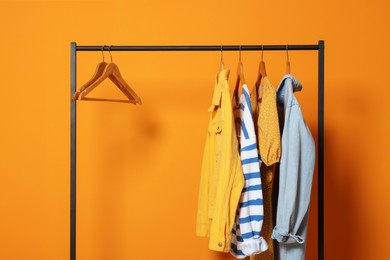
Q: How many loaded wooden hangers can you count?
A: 4